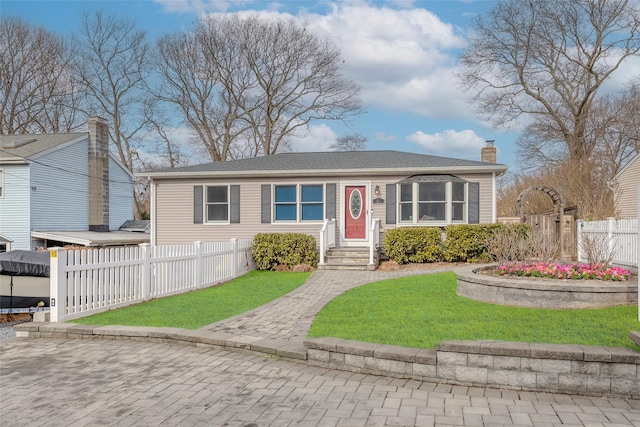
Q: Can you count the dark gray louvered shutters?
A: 6